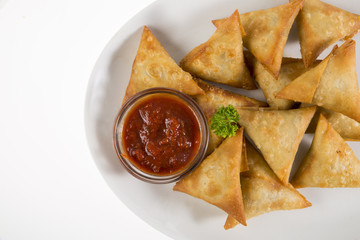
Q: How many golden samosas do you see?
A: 12